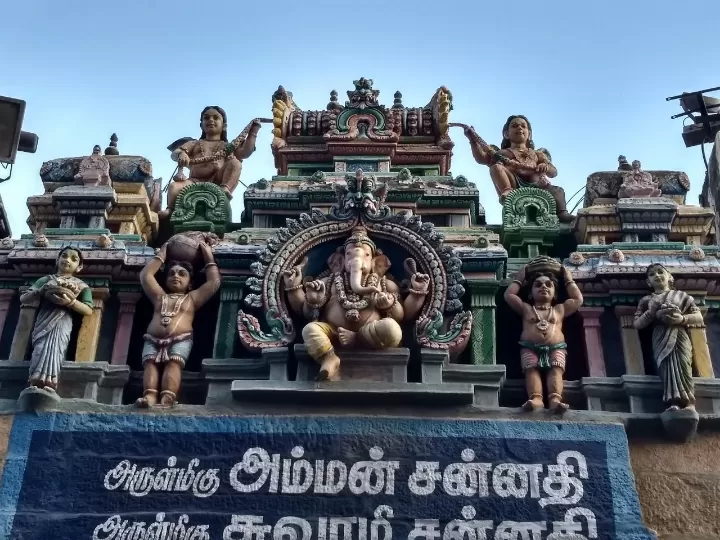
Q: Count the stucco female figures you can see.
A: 2